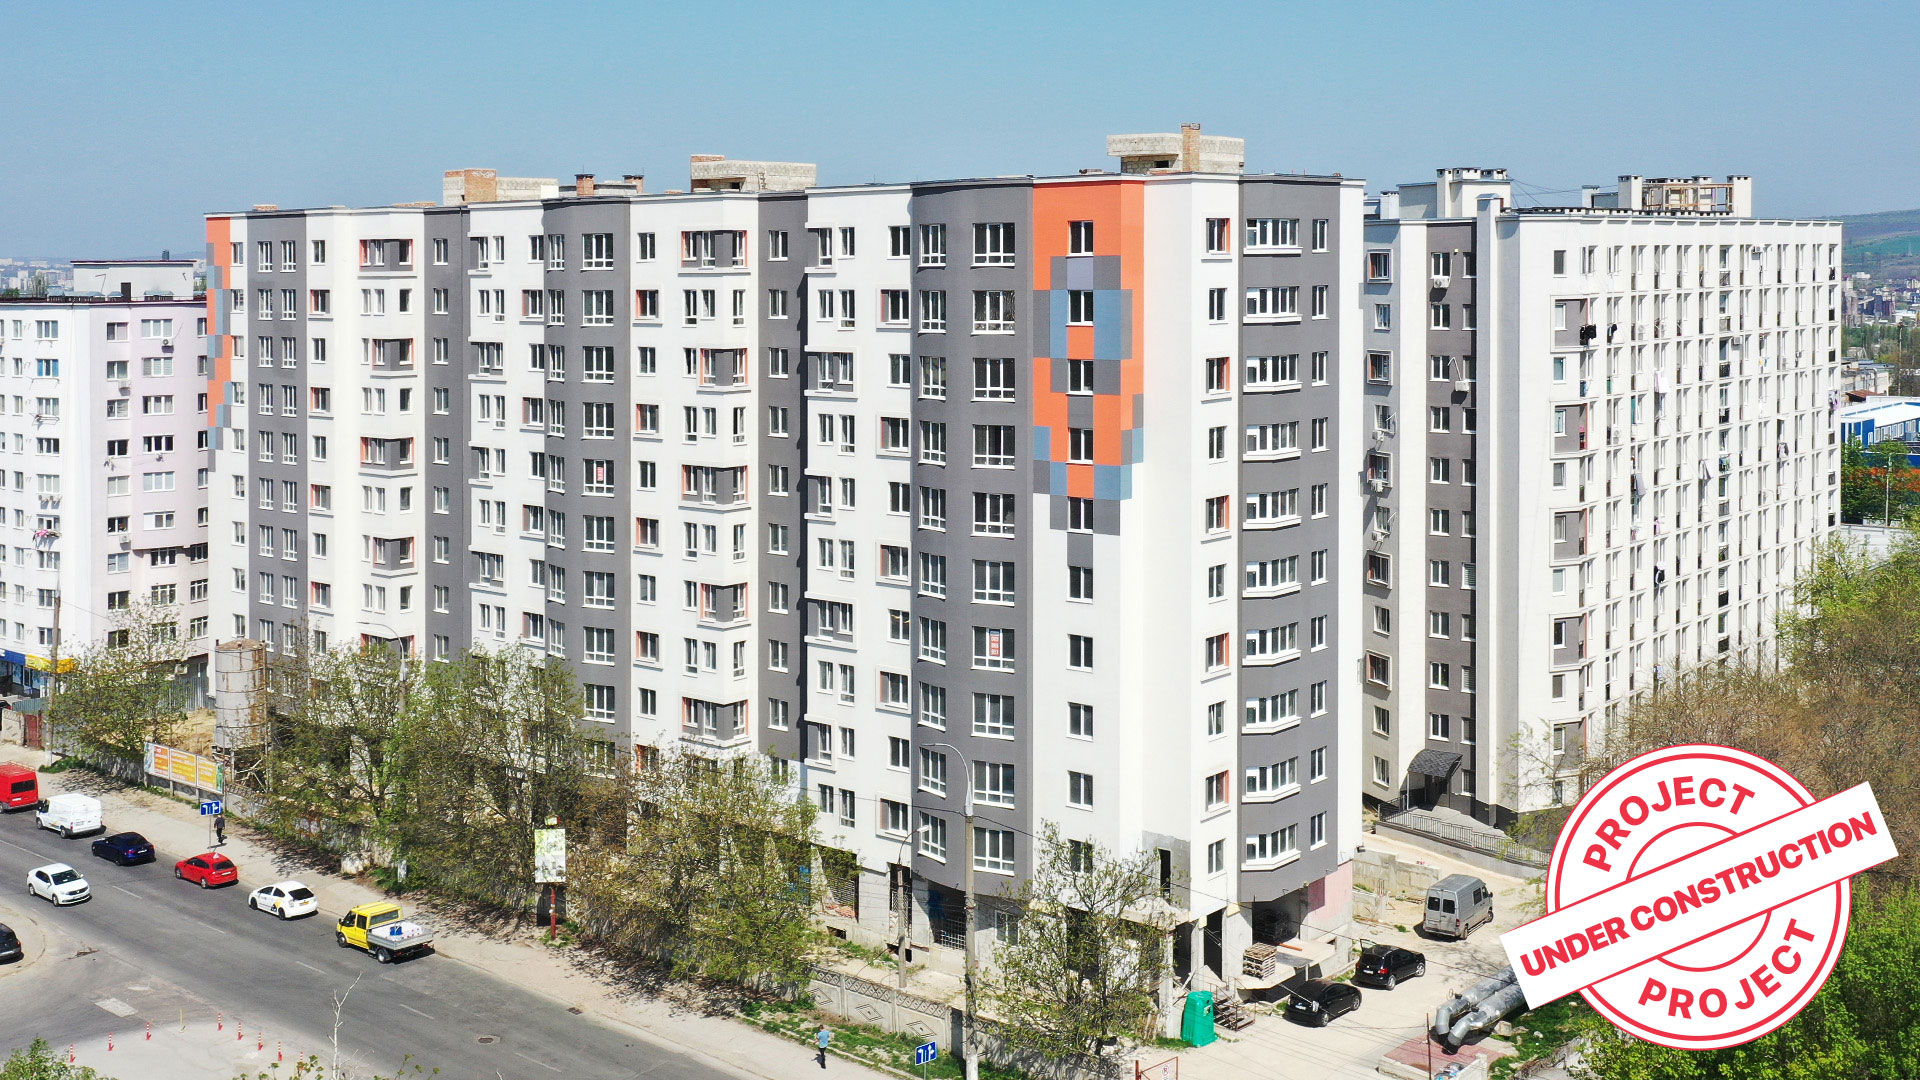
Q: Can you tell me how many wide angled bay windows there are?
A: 10